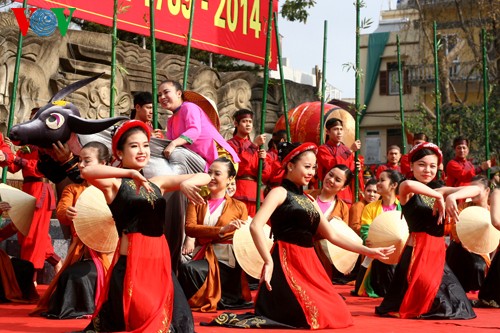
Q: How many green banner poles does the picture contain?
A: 11